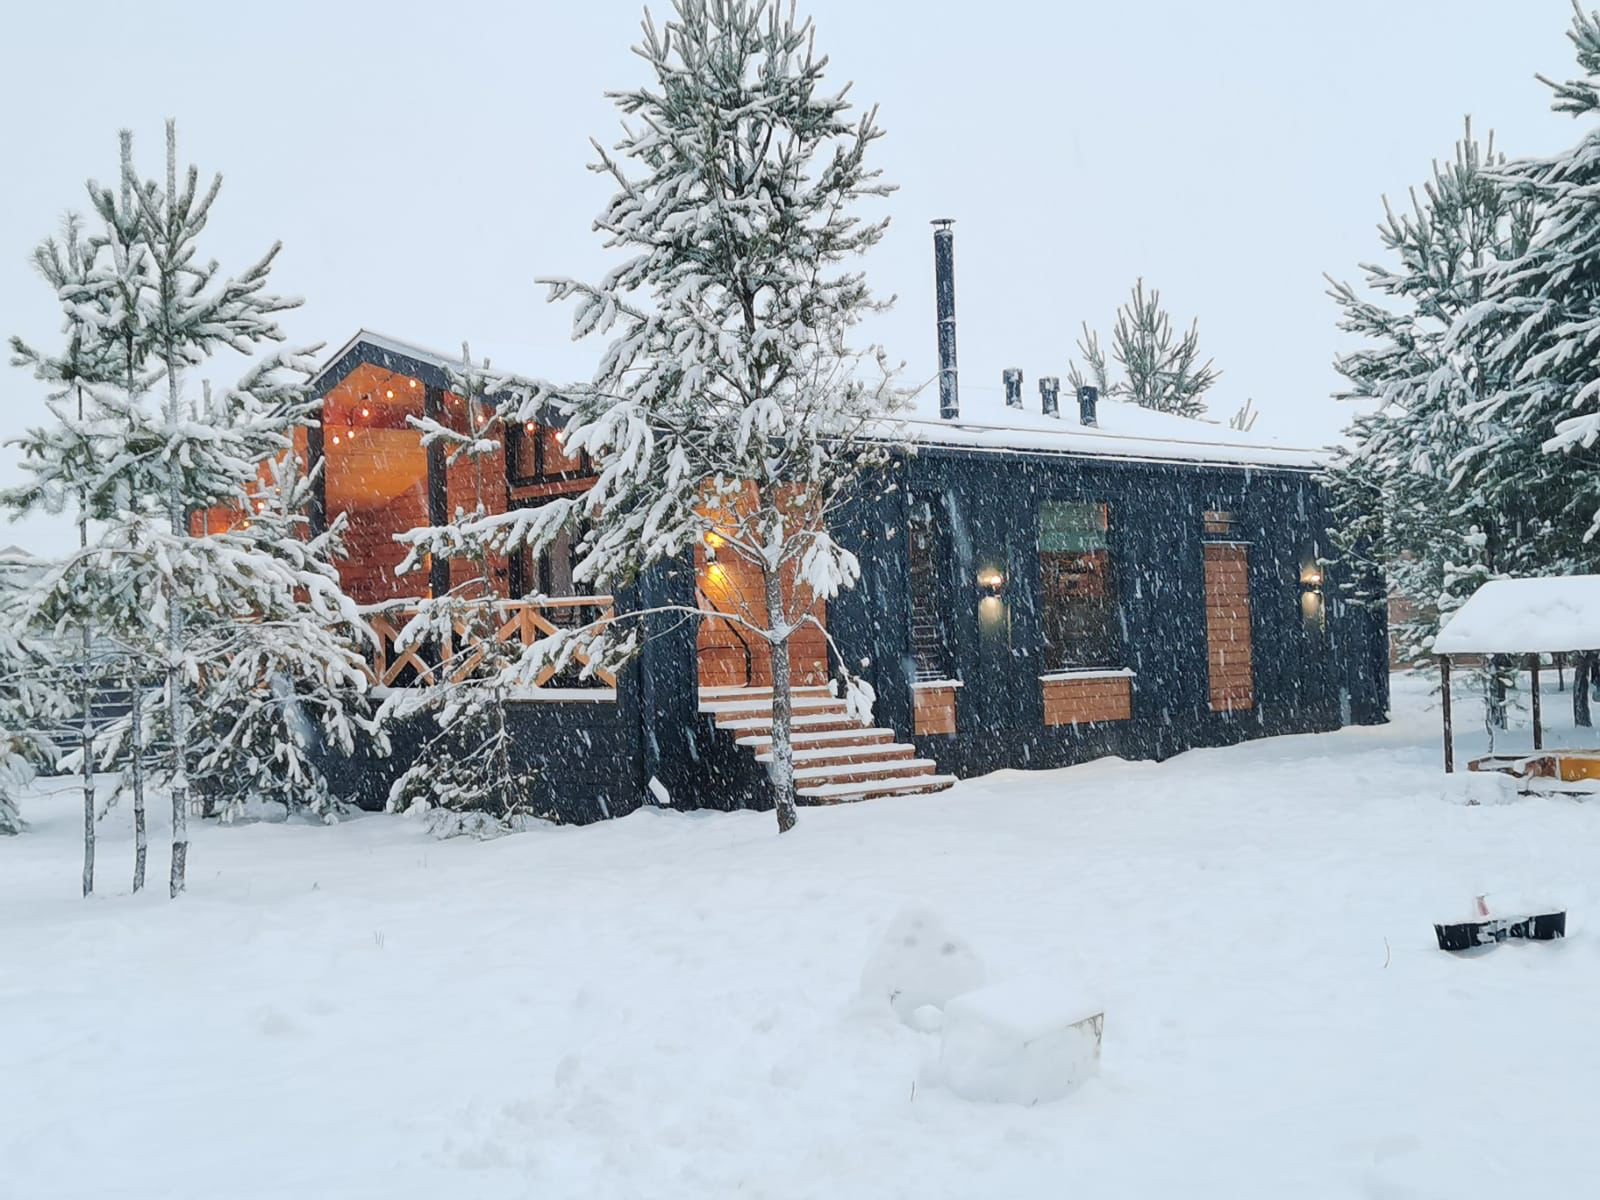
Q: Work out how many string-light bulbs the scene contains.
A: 13